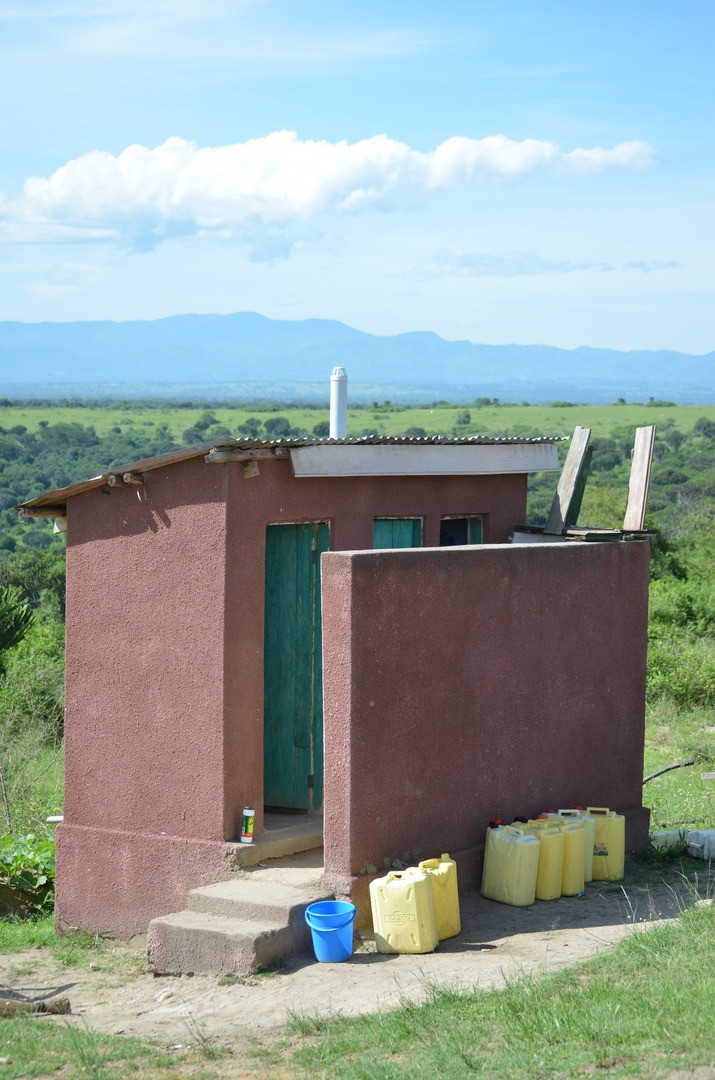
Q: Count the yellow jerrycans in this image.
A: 7